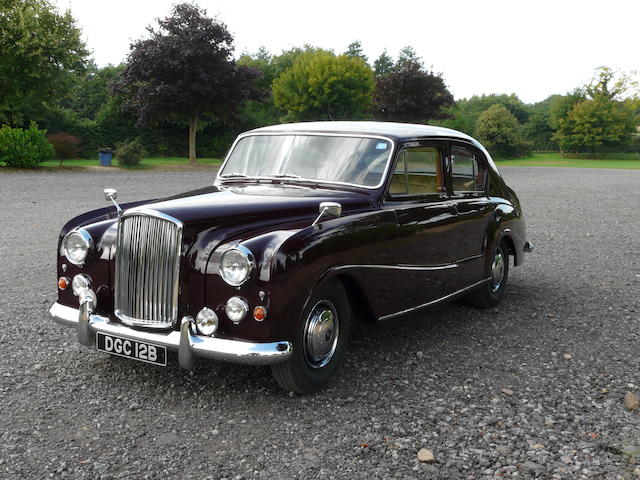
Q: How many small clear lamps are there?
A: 4